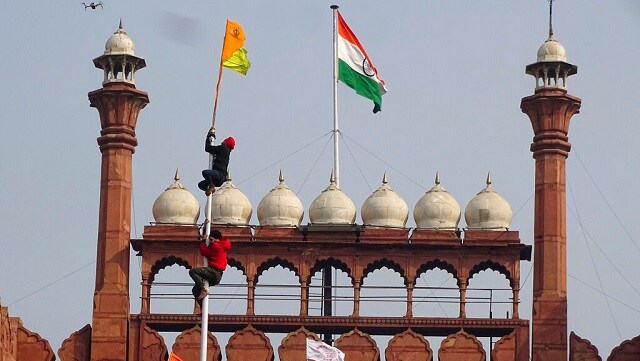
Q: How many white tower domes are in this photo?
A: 9